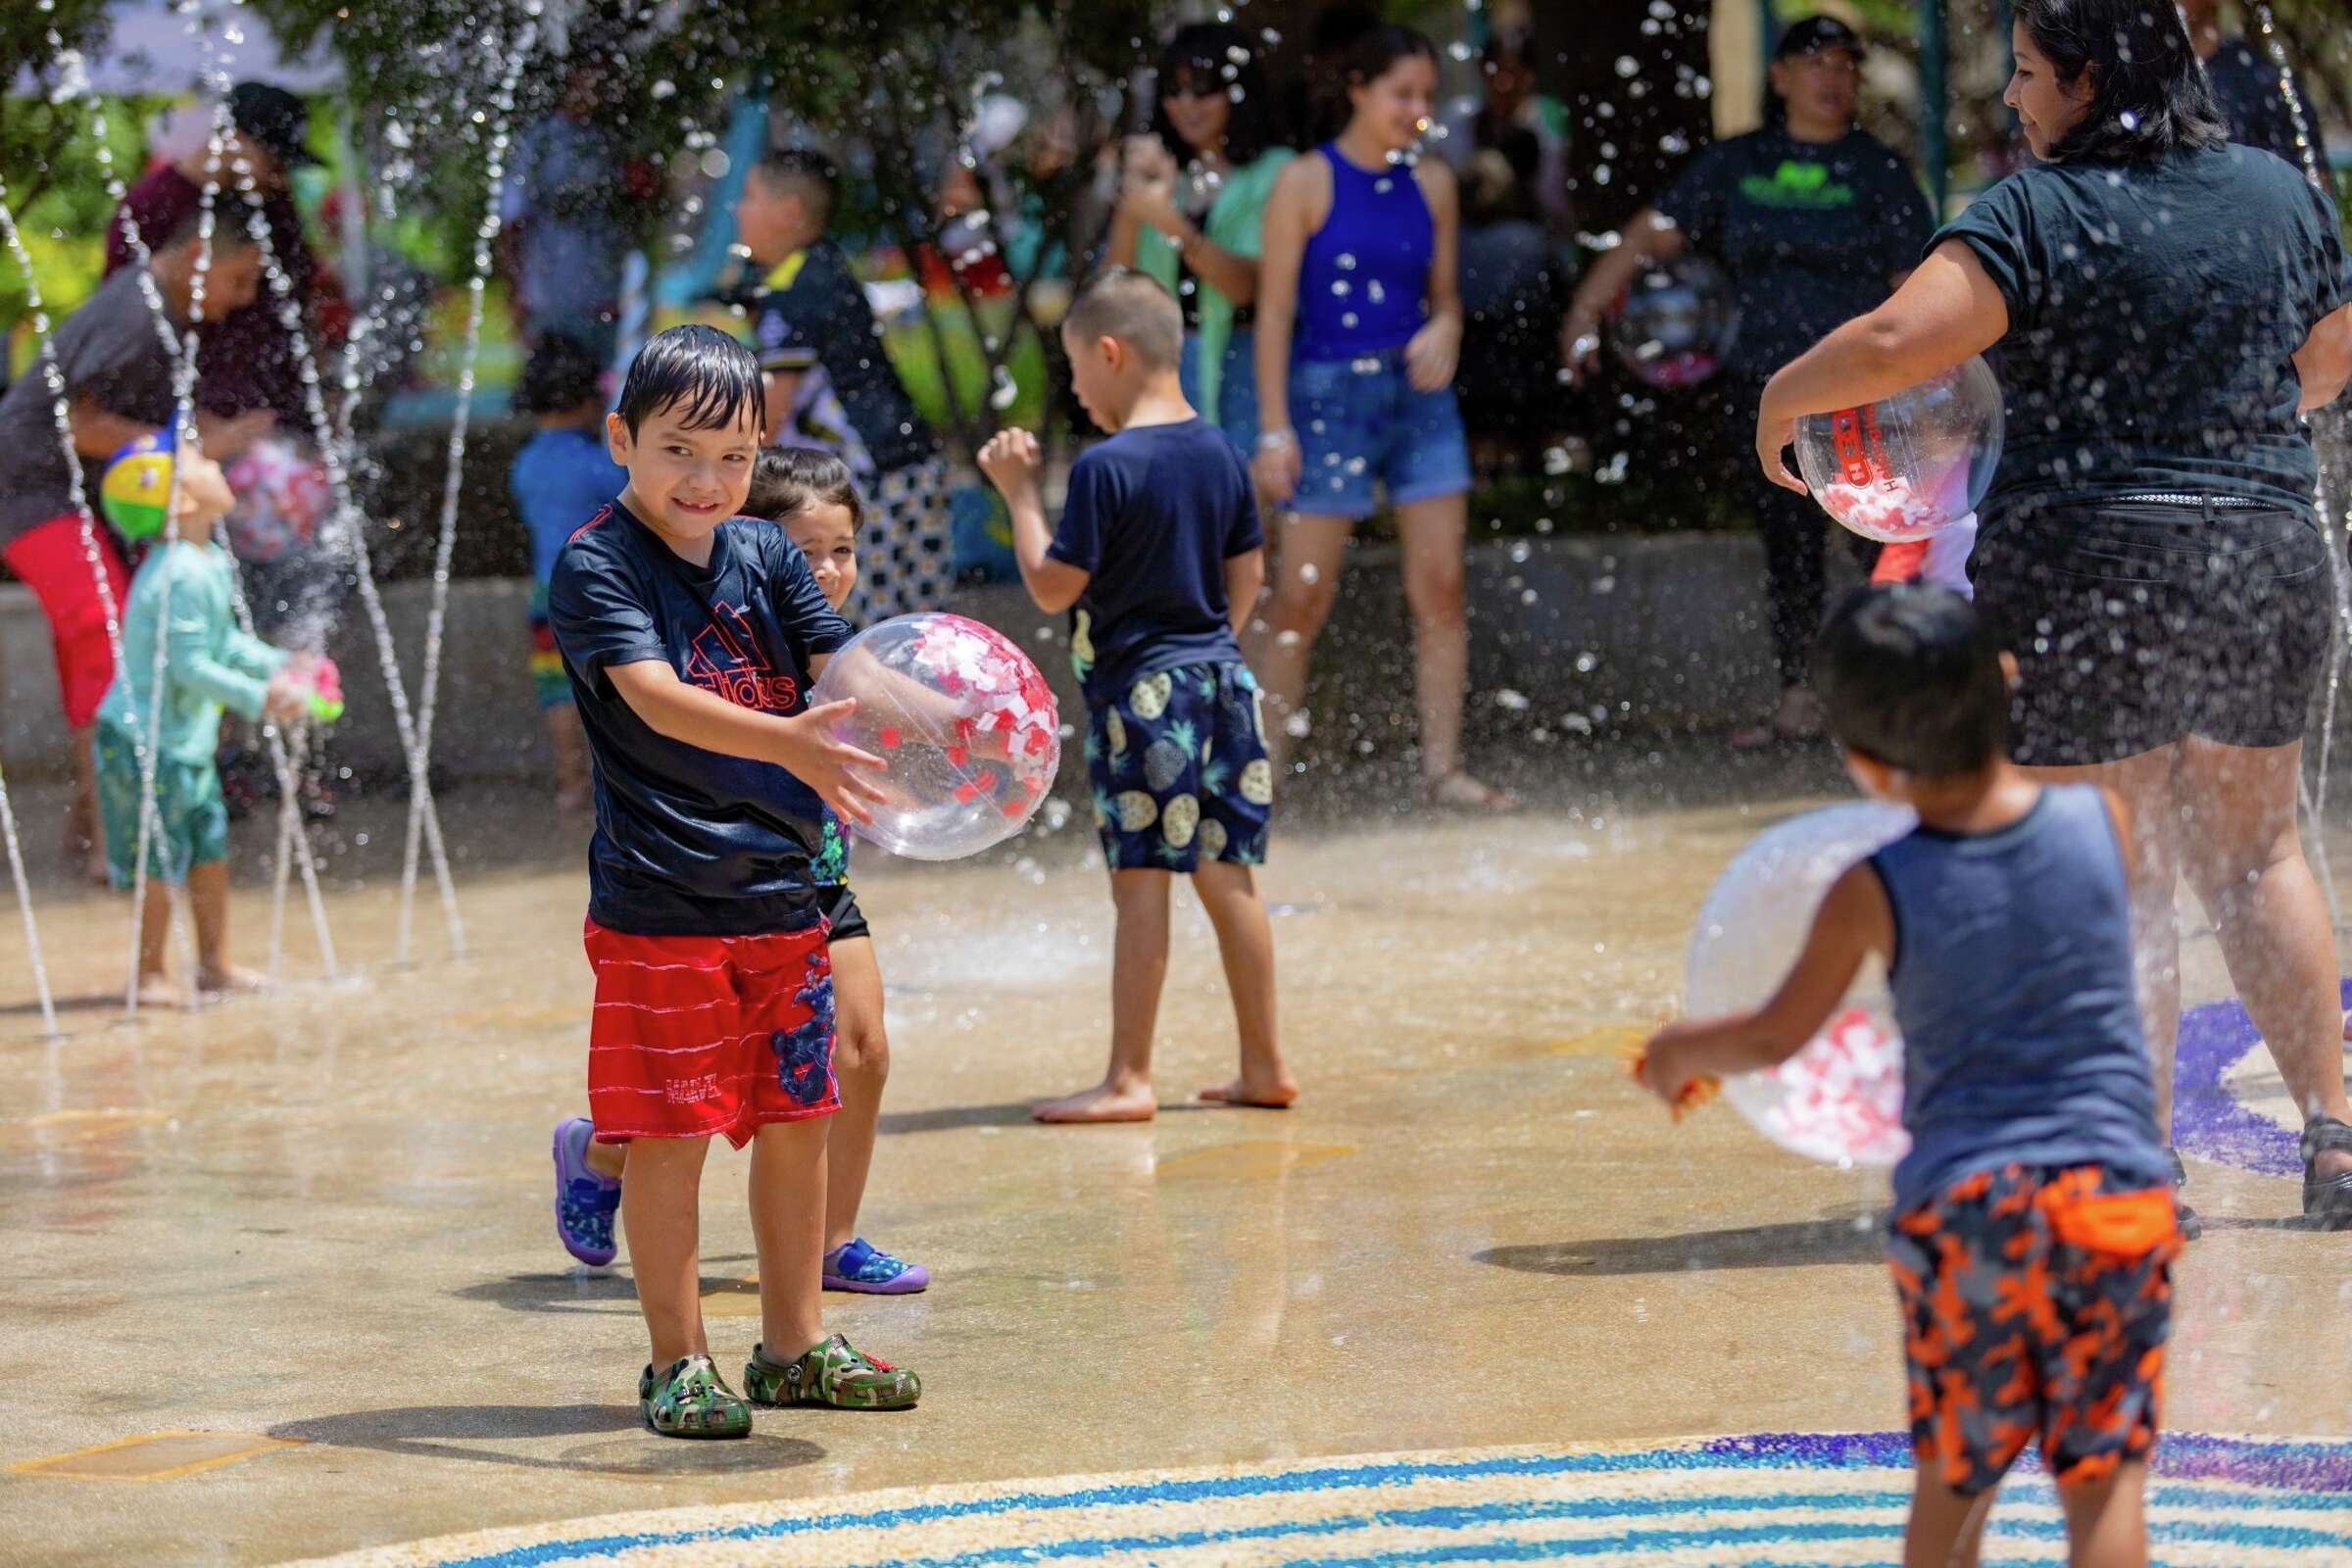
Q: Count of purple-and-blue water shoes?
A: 2